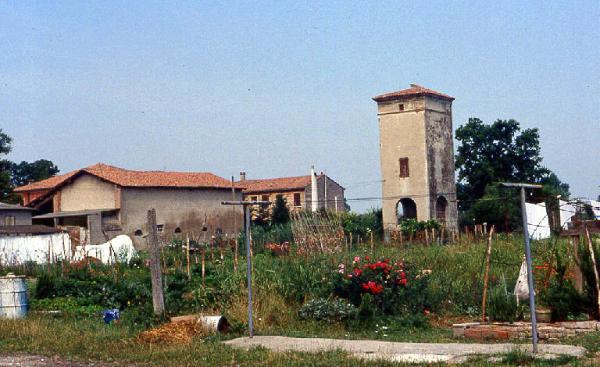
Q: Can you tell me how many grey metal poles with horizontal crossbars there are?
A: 2